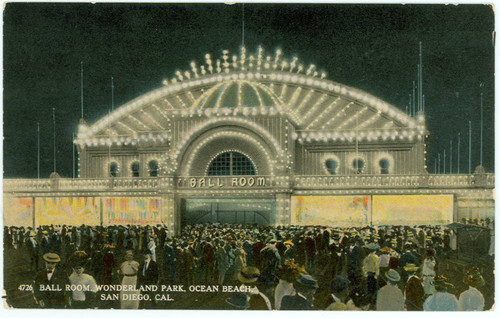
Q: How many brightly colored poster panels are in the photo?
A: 5